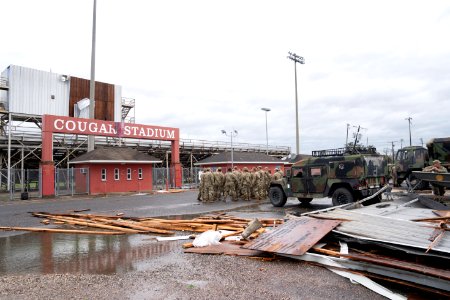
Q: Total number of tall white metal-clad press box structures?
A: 1